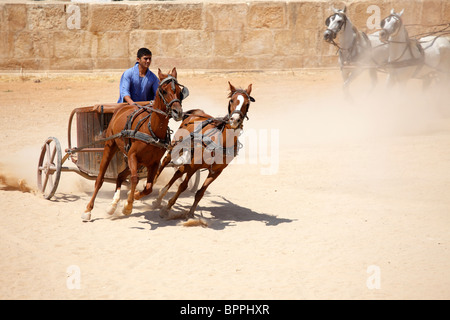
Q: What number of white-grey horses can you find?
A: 2